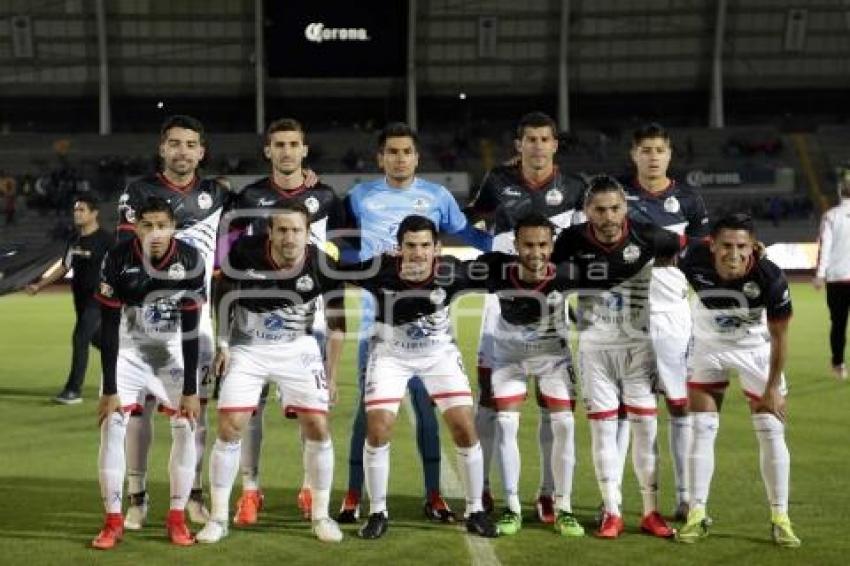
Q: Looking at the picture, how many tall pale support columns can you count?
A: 5